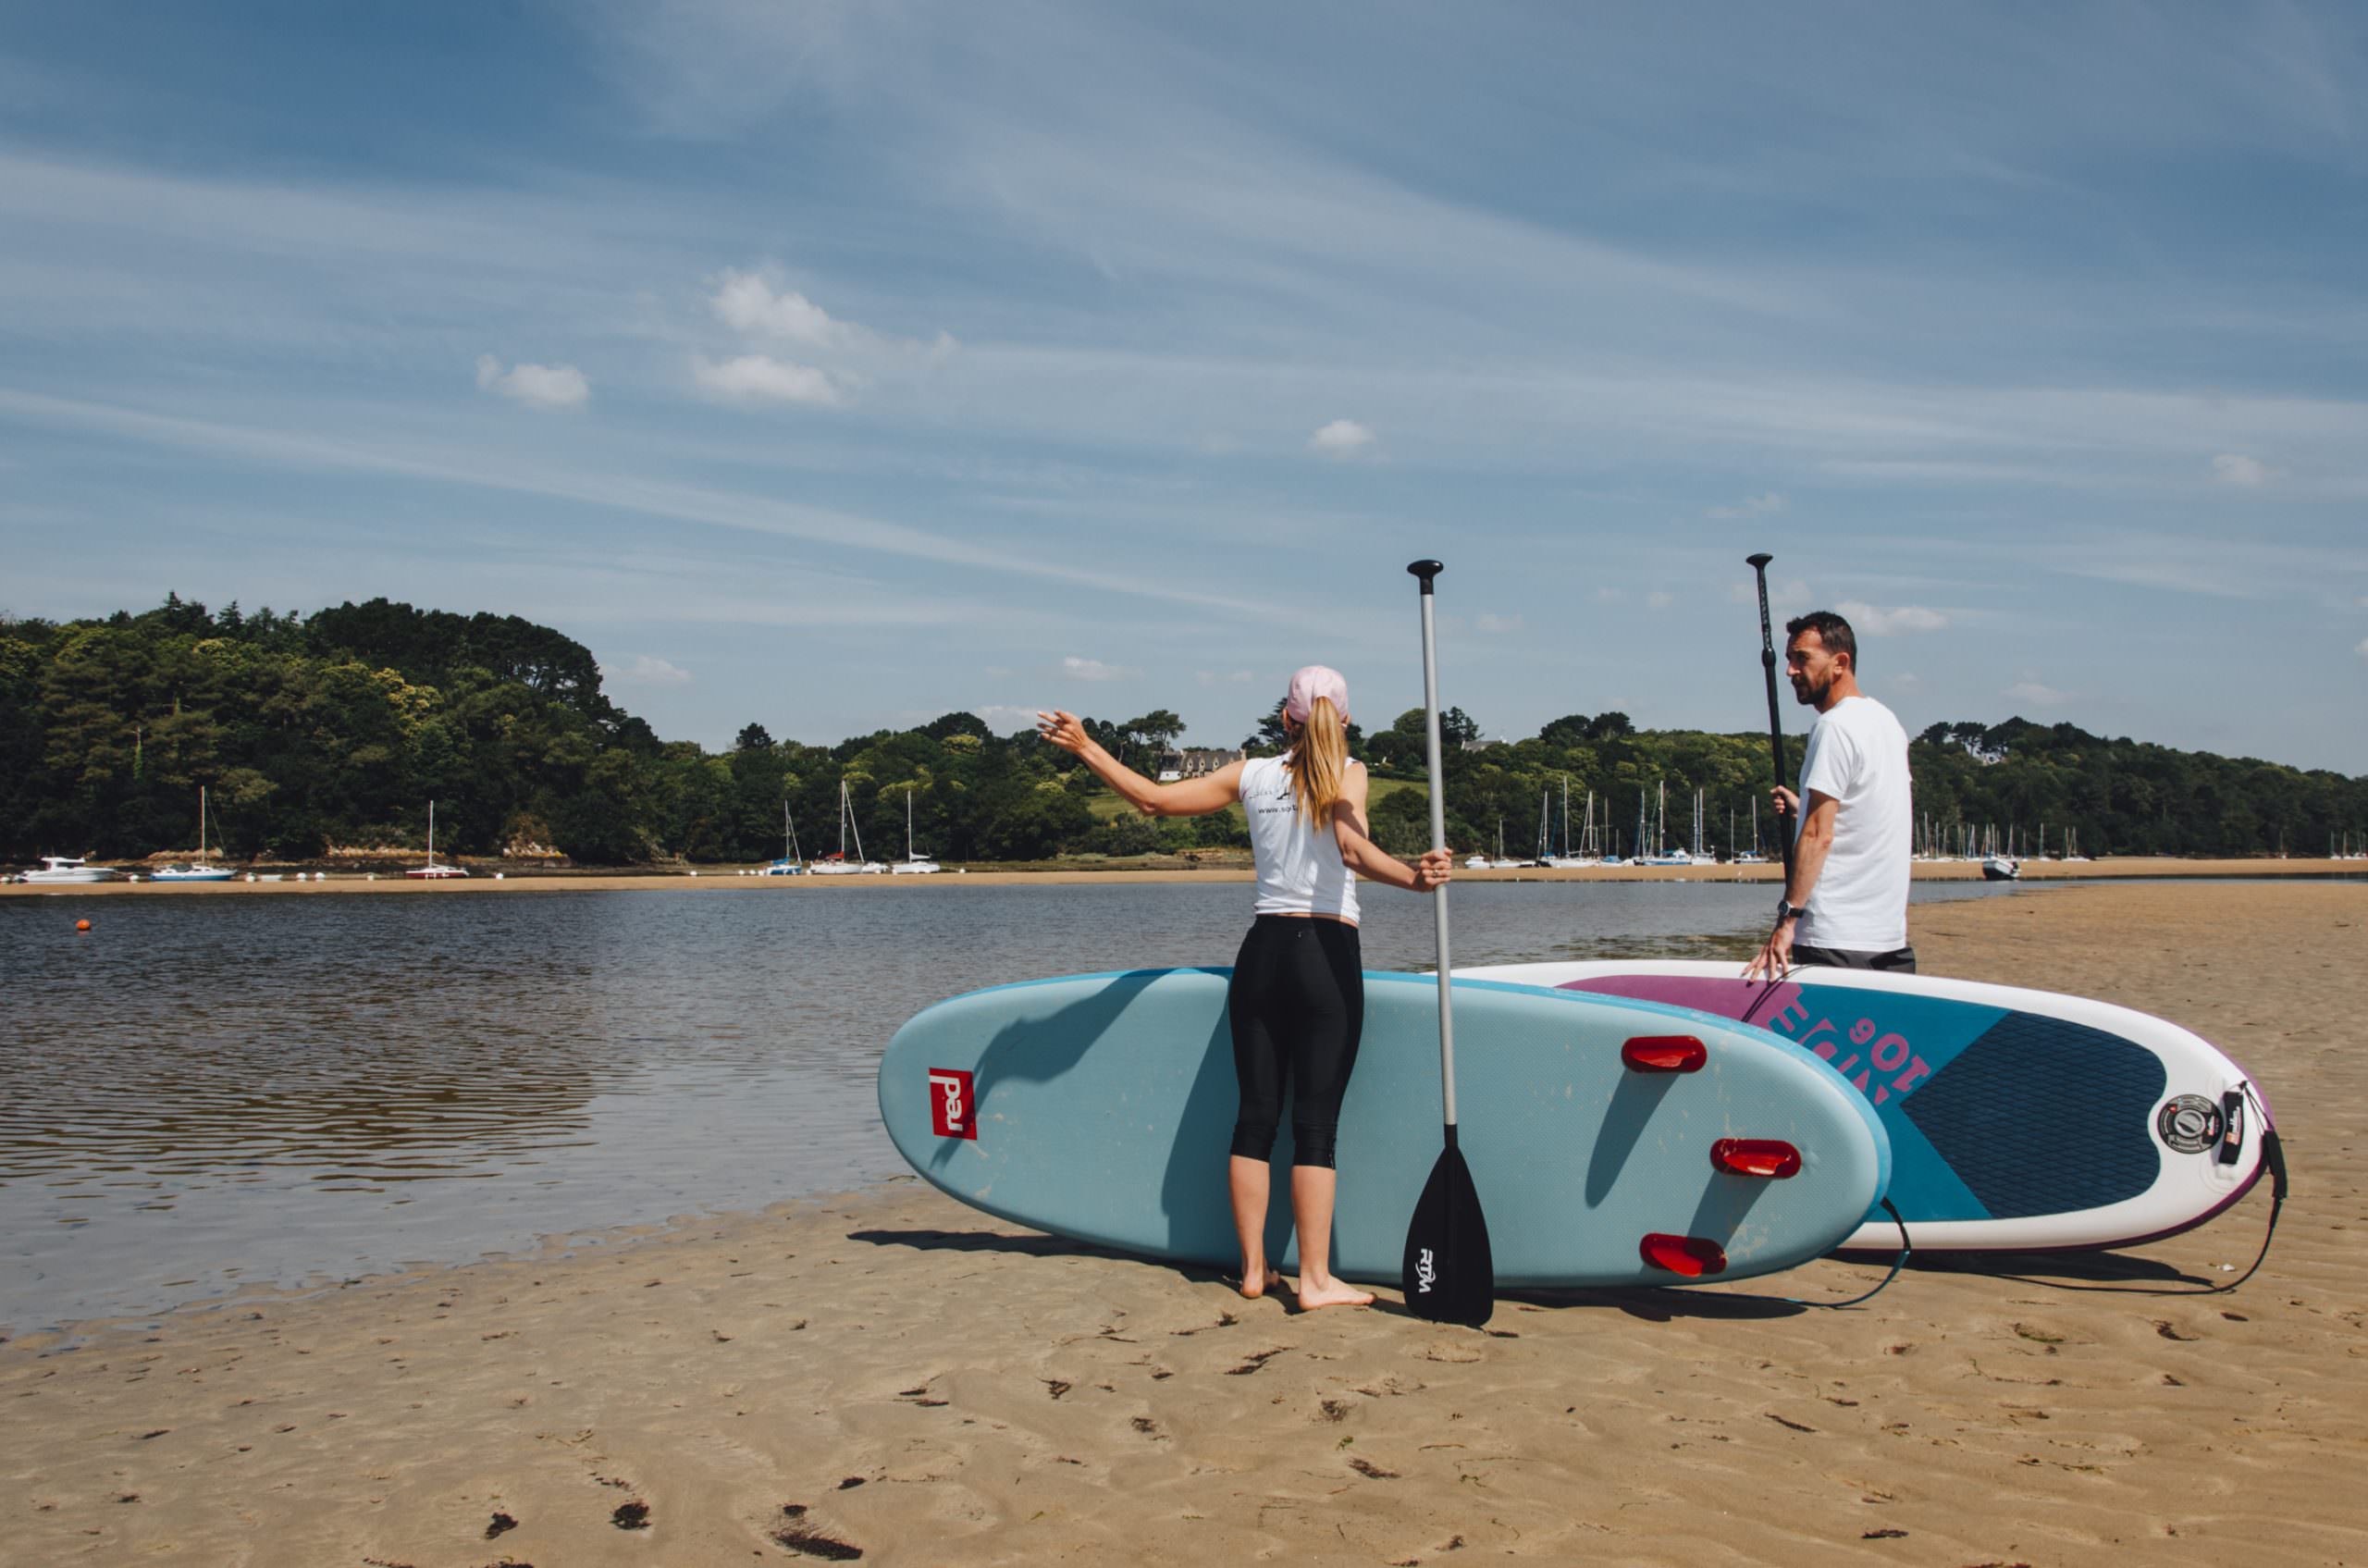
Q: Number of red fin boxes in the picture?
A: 3